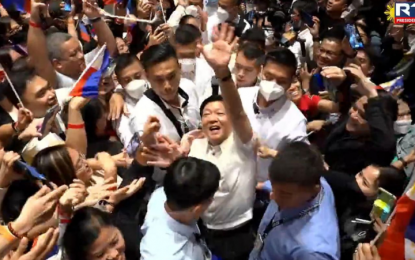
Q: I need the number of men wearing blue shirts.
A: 2